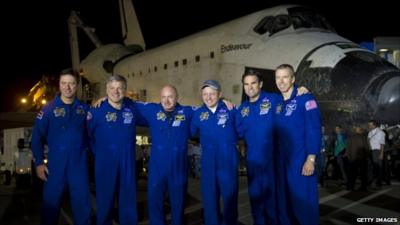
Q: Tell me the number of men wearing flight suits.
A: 6